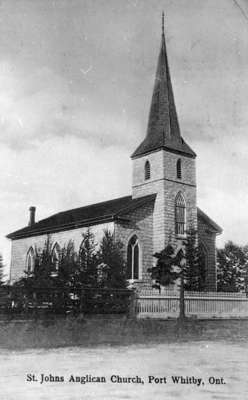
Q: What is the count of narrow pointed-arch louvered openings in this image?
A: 2